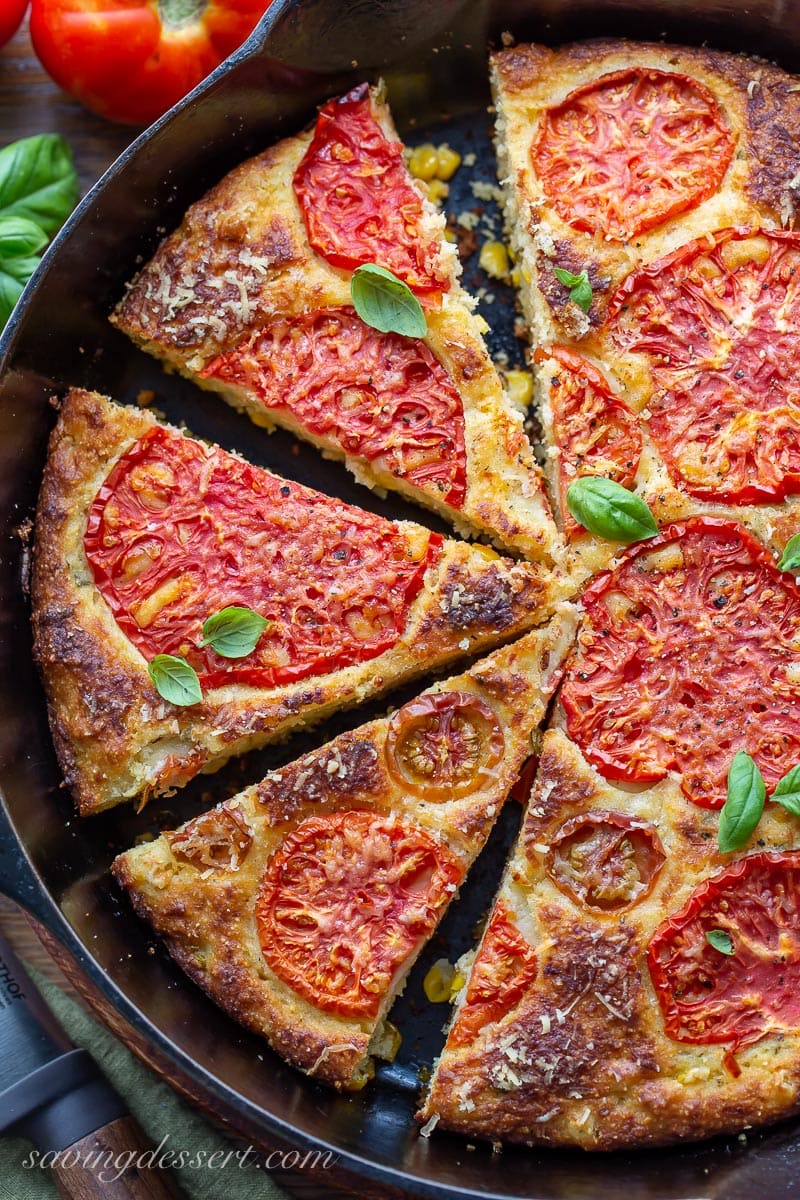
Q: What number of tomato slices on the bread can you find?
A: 13